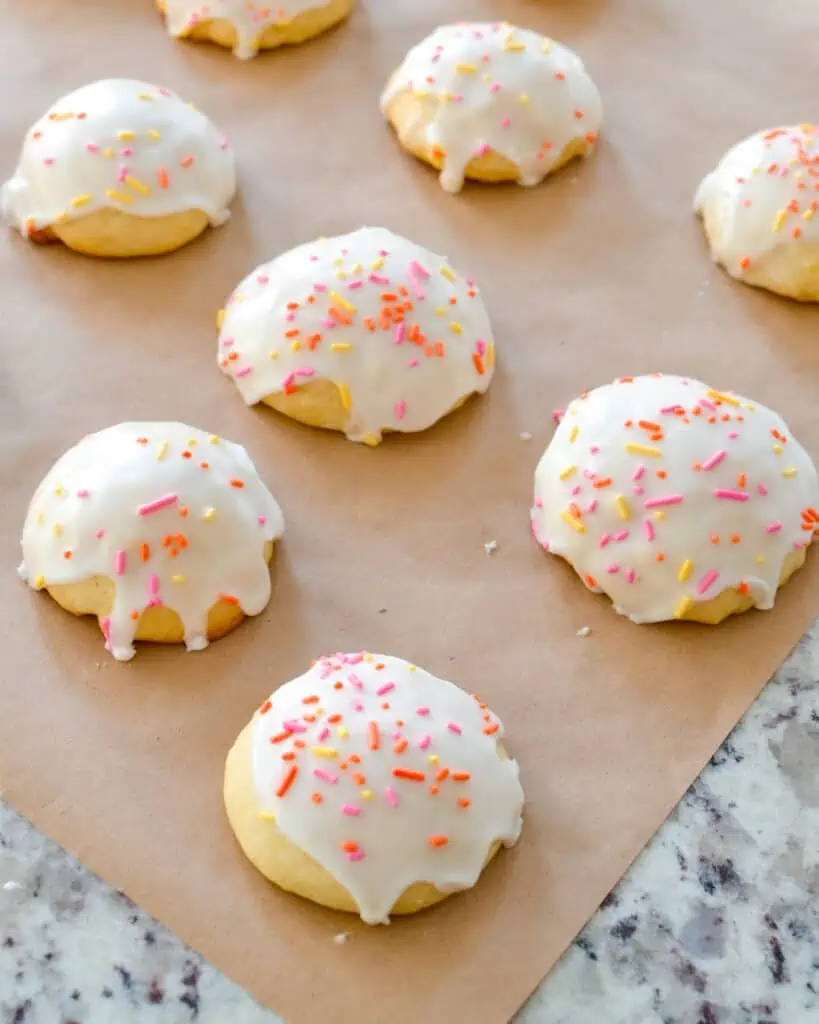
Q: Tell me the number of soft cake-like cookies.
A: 8